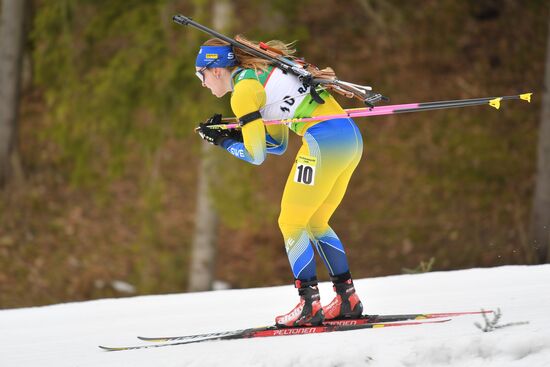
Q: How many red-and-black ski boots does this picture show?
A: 2